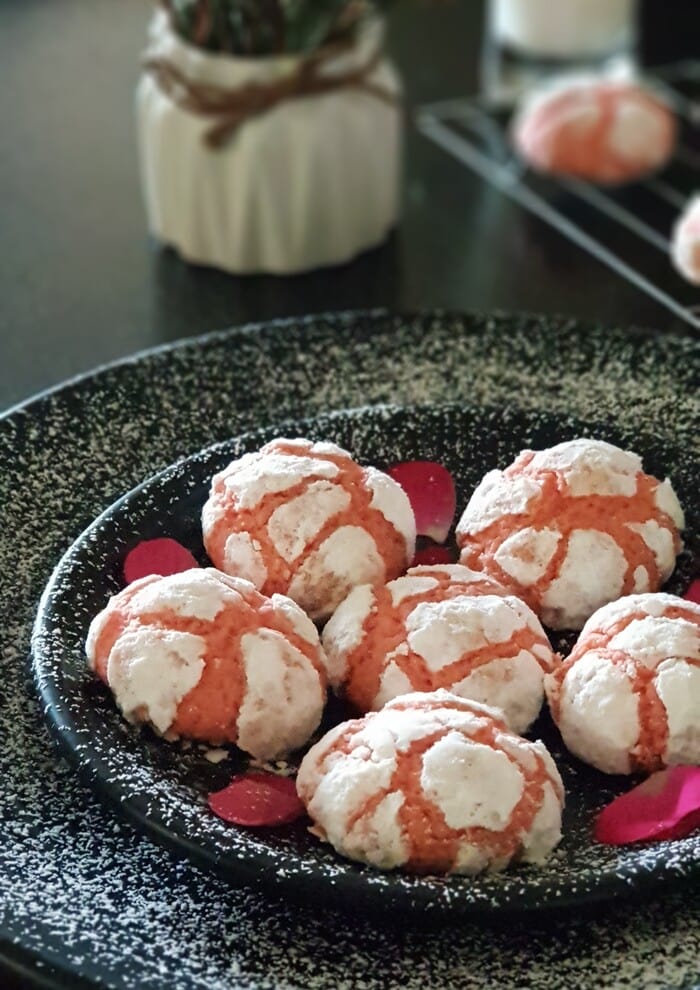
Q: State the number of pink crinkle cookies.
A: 8